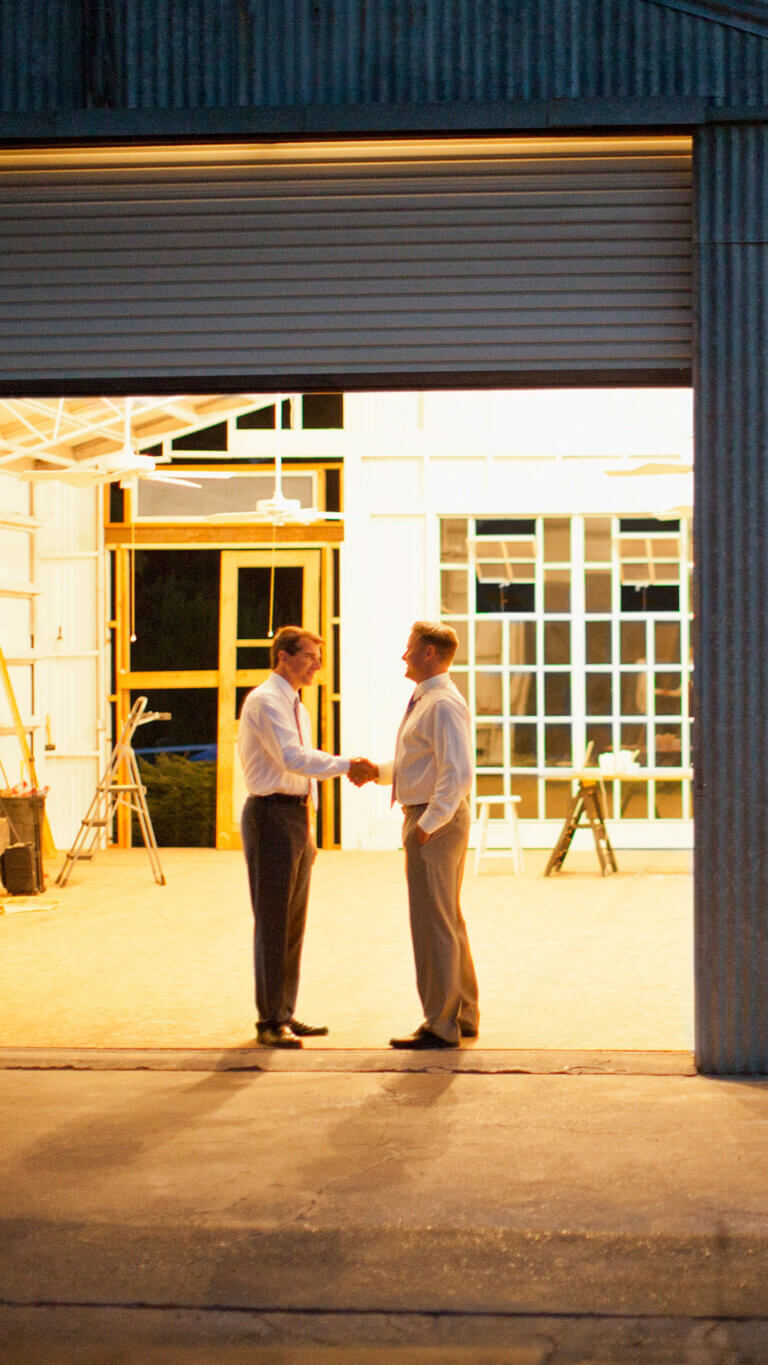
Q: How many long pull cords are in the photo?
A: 2